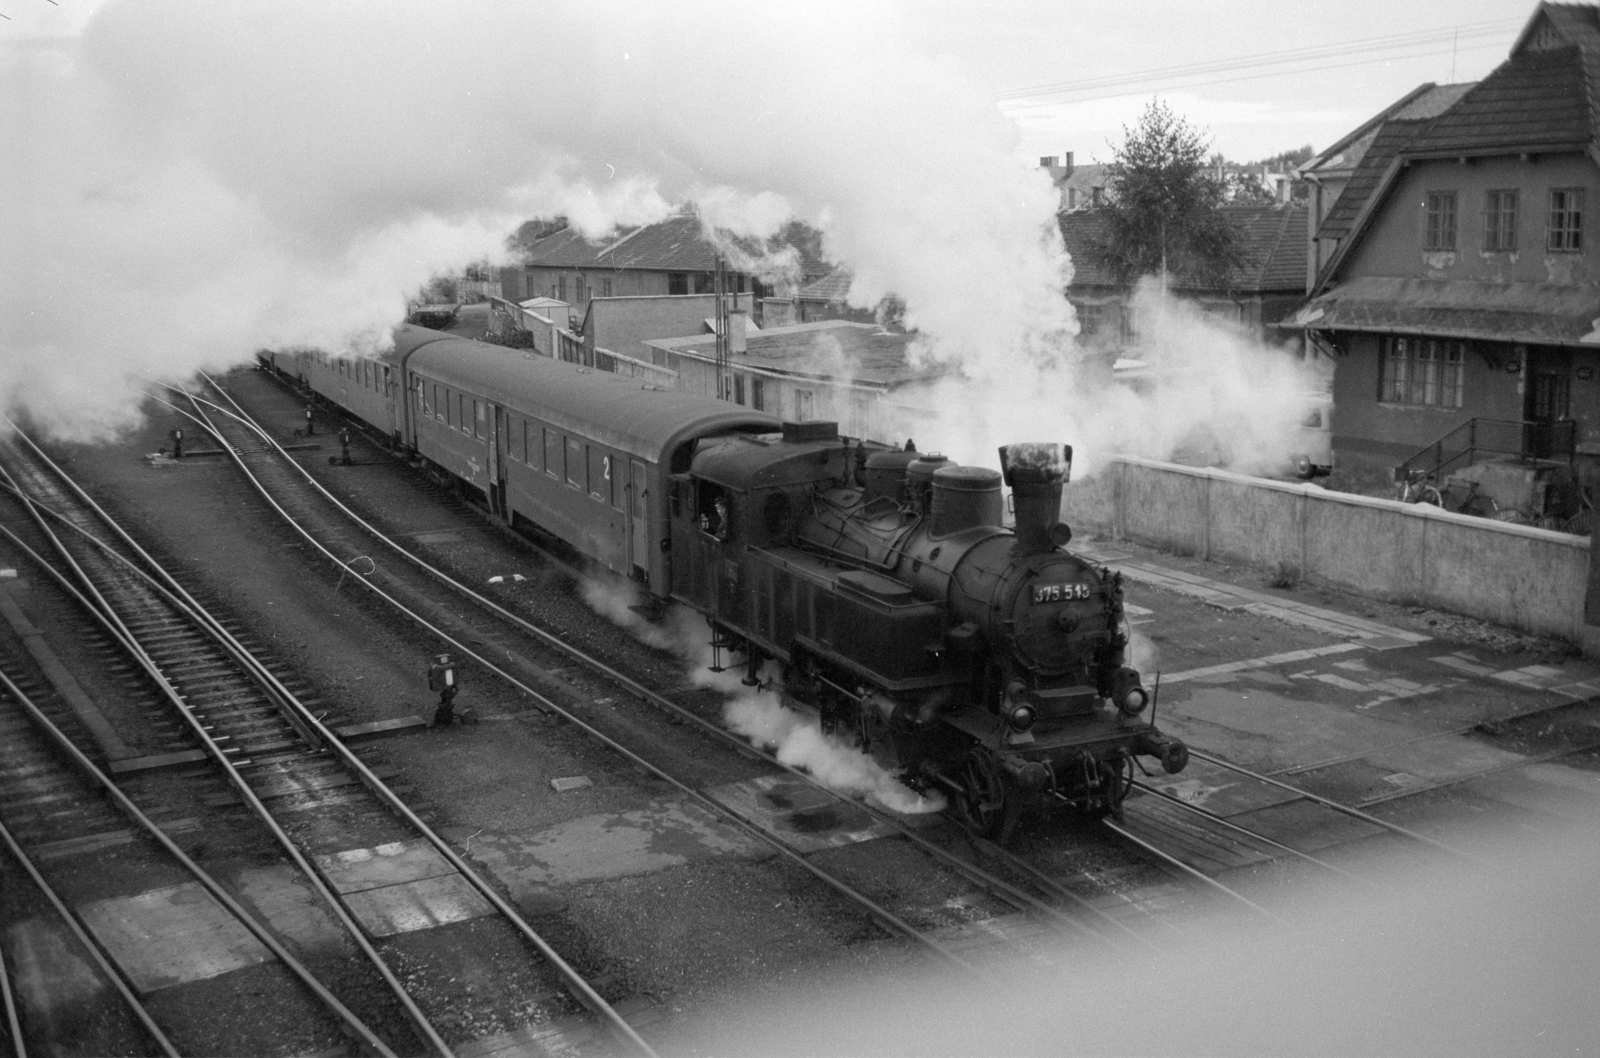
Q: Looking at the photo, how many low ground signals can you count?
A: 4